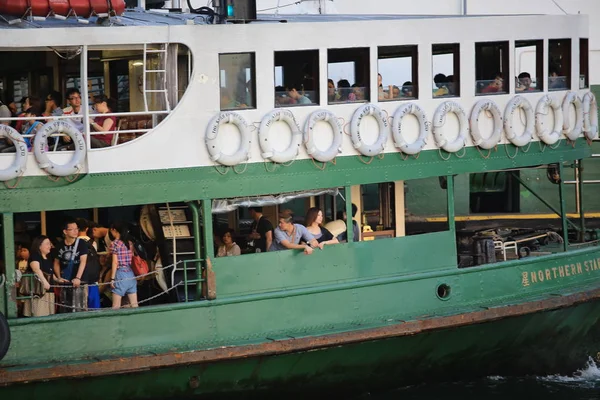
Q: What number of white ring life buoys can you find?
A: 13